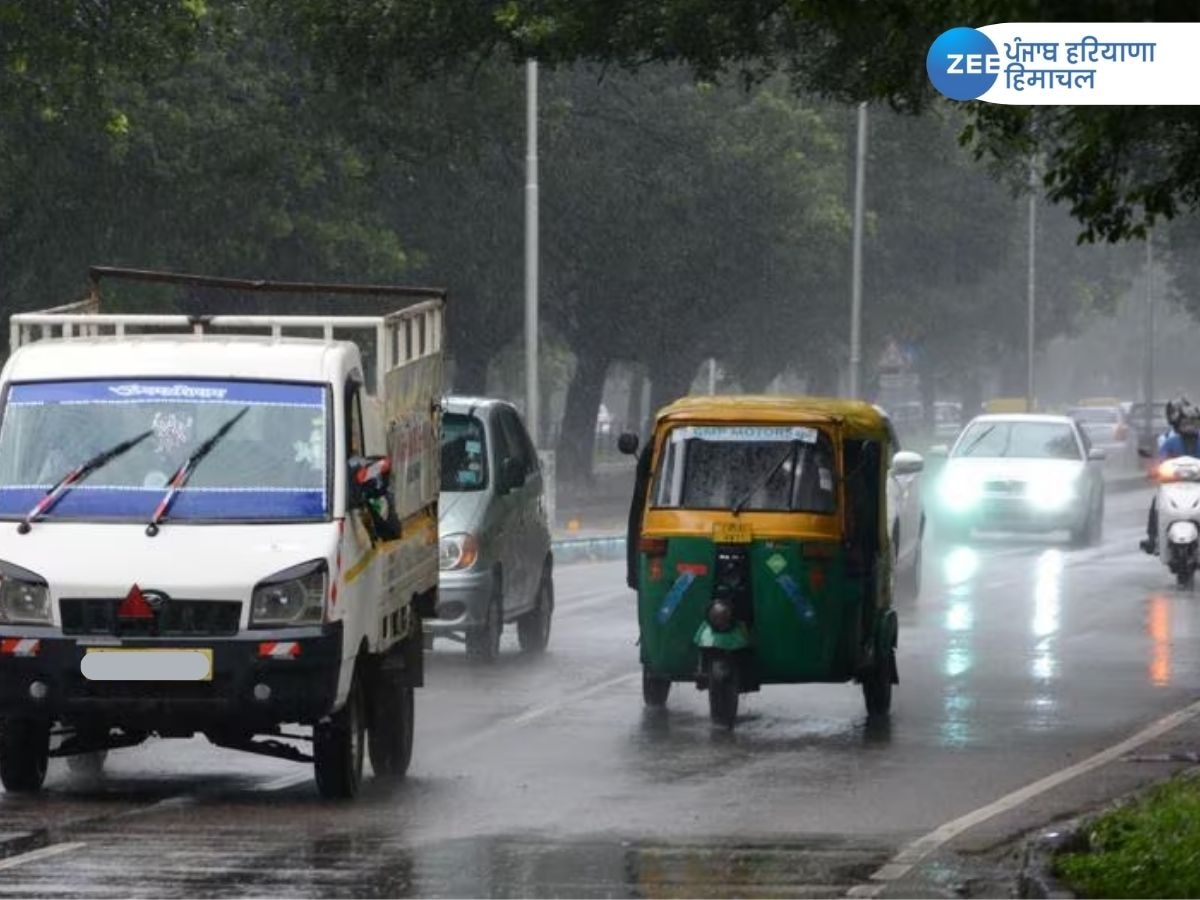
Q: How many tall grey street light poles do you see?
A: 4